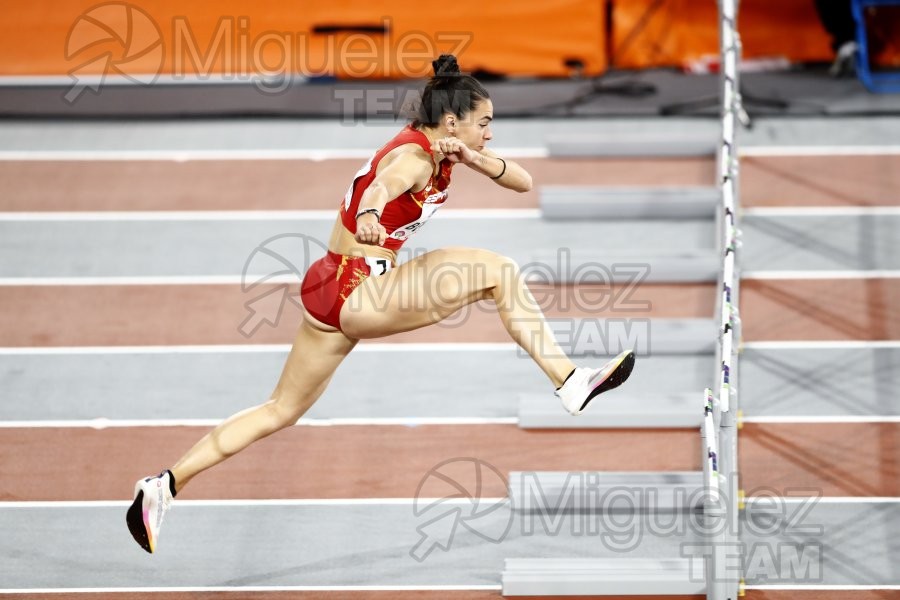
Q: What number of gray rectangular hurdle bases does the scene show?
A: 7